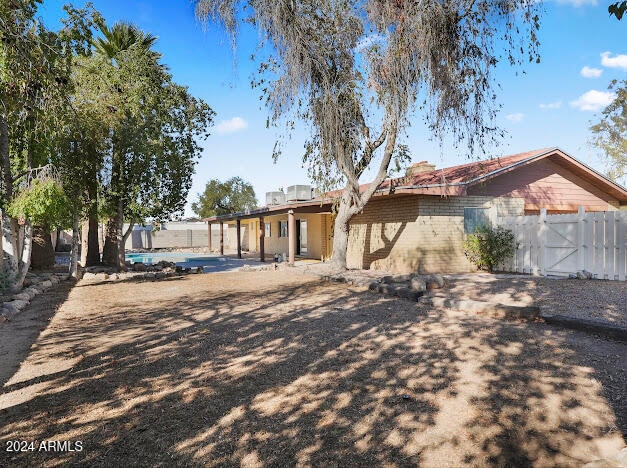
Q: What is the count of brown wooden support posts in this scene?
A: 5